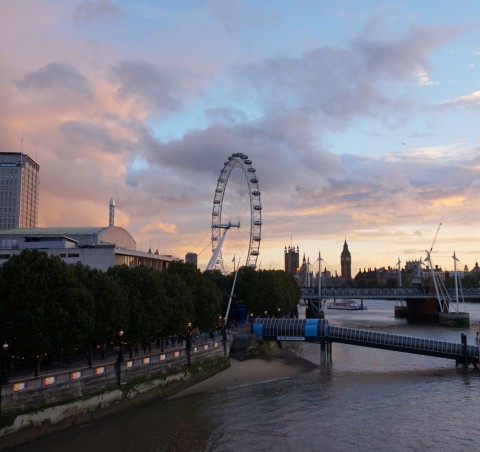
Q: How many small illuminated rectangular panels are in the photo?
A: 11